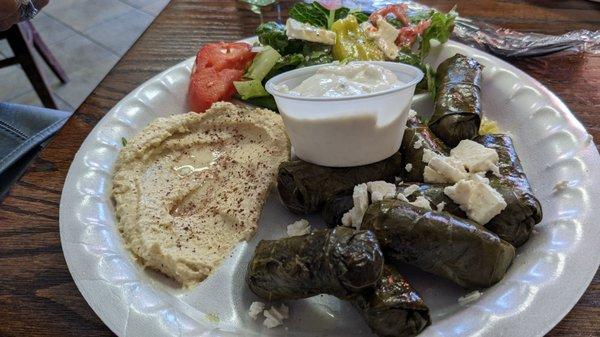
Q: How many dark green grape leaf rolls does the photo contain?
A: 8